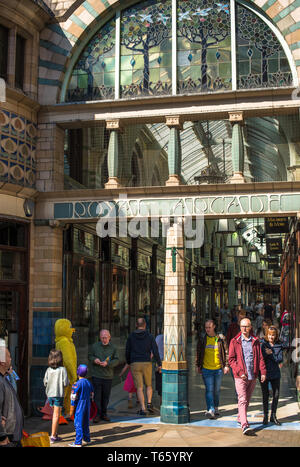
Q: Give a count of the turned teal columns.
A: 3